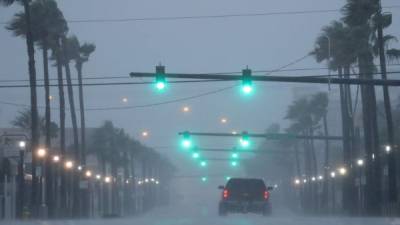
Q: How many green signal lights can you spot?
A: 10